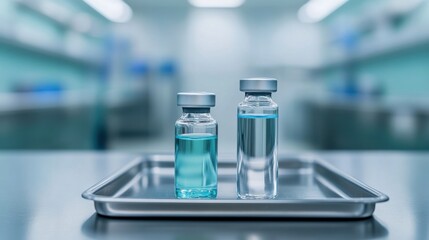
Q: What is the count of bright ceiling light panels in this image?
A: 3